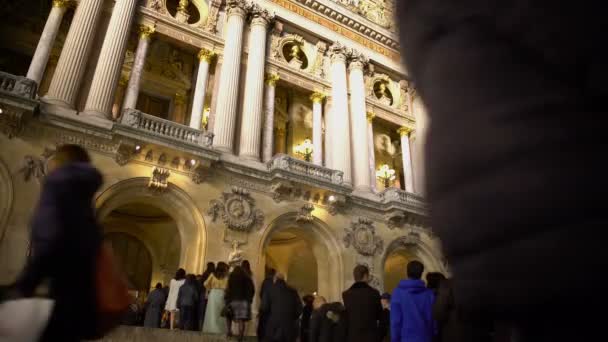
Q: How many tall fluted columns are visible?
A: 6